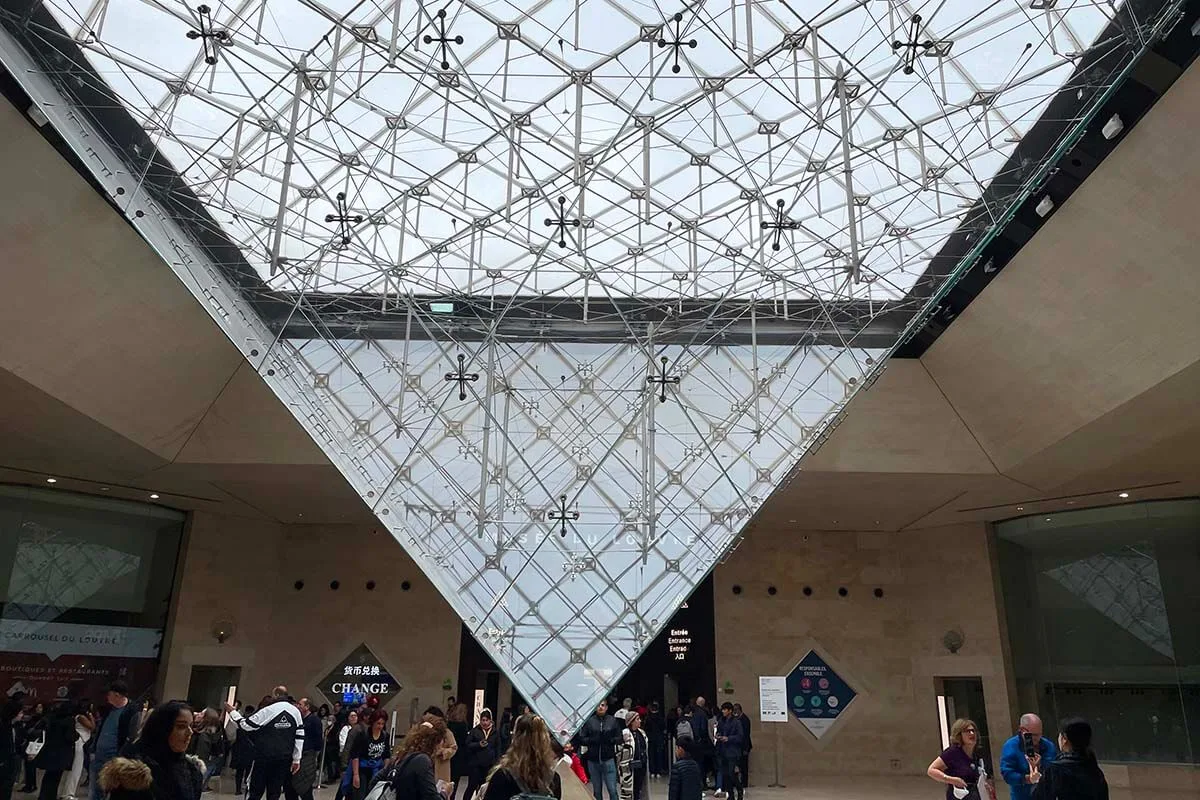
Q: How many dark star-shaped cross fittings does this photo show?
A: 10